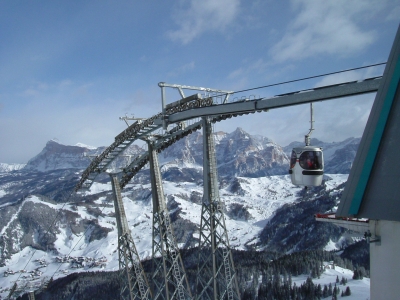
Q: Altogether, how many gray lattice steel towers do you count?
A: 3